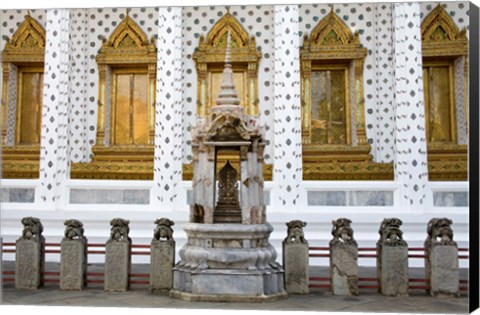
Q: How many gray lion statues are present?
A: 8